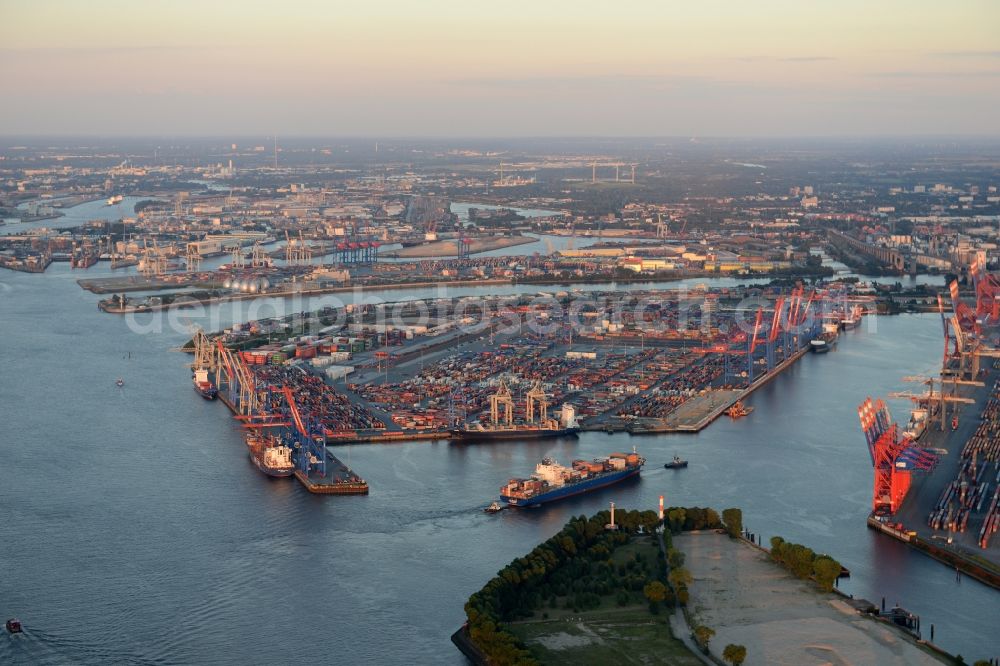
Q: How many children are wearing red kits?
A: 0